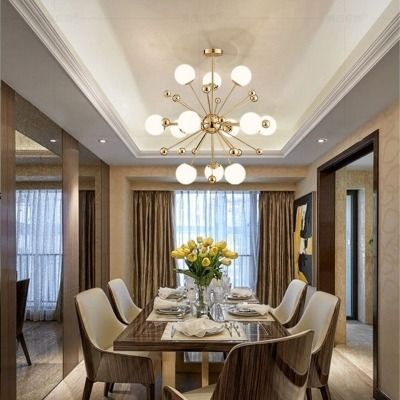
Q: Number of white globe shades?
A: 12